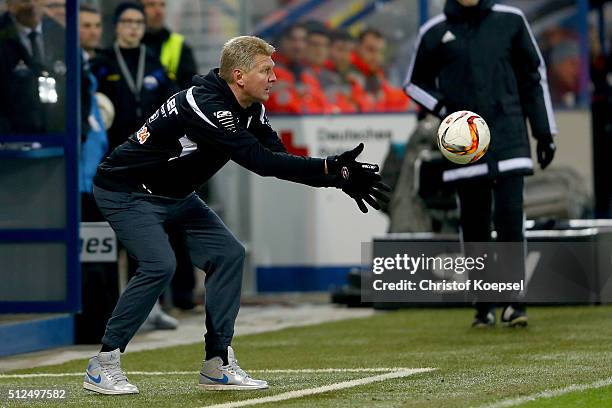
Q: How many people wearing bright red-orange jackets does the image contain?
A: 4